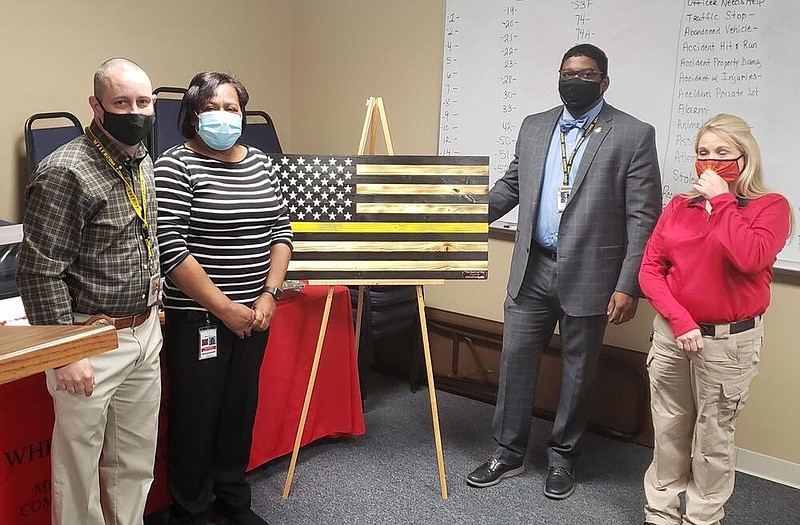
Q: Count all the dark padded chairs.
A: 3